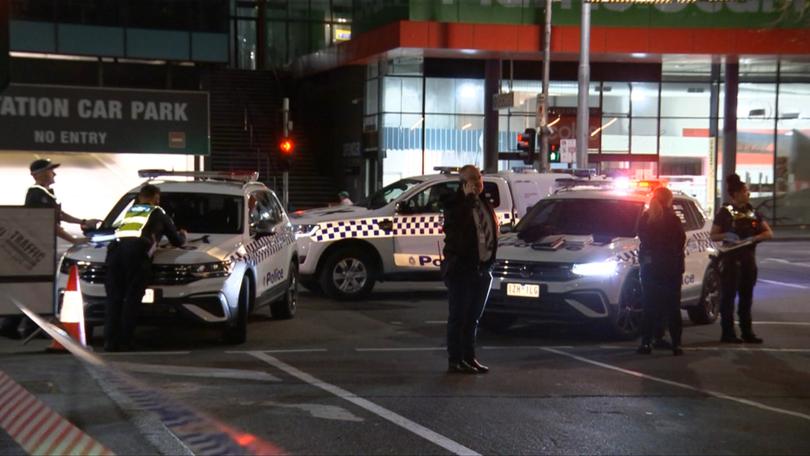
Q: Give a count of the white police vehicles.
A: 3